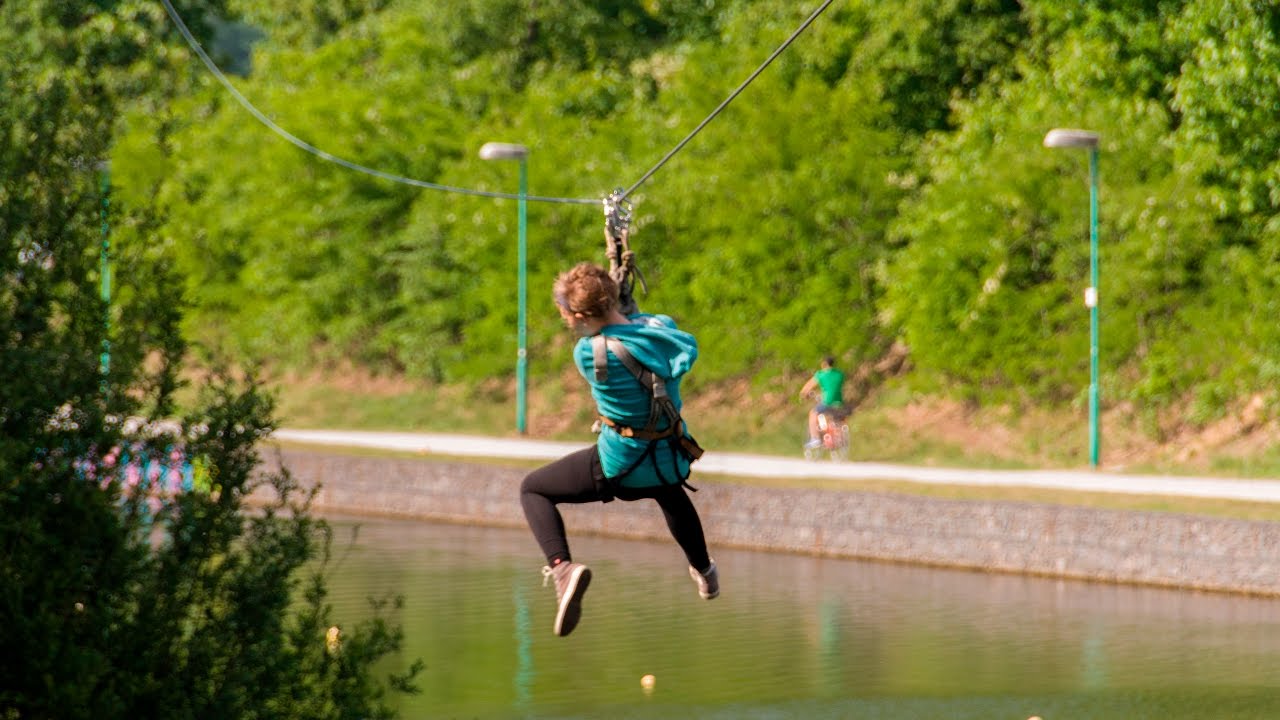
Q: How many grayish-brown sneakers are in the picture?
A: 2